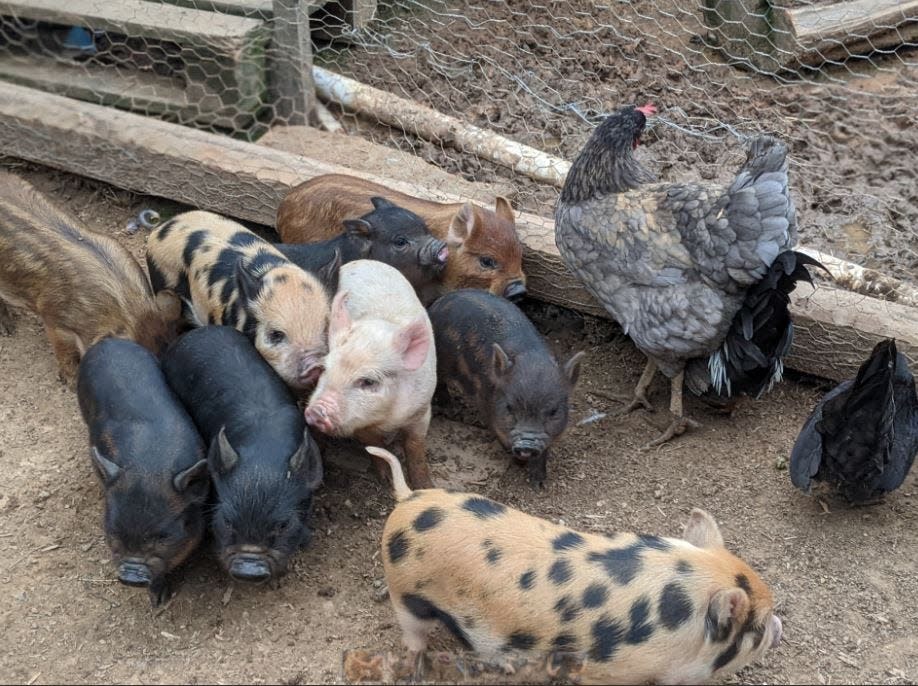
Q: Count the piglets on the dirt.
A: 9